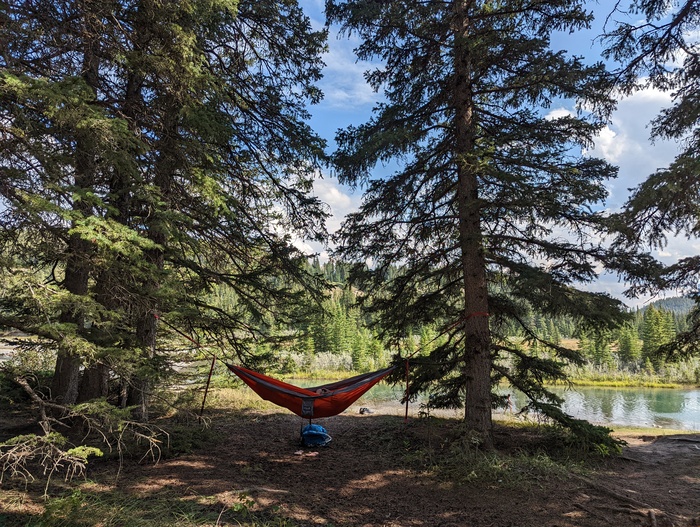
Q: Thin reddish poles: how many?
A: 2